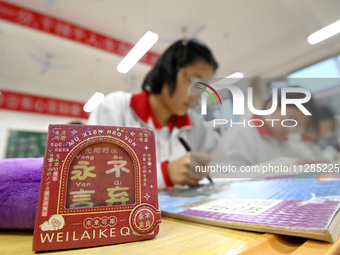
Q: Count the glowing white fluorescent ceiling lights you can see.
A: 4